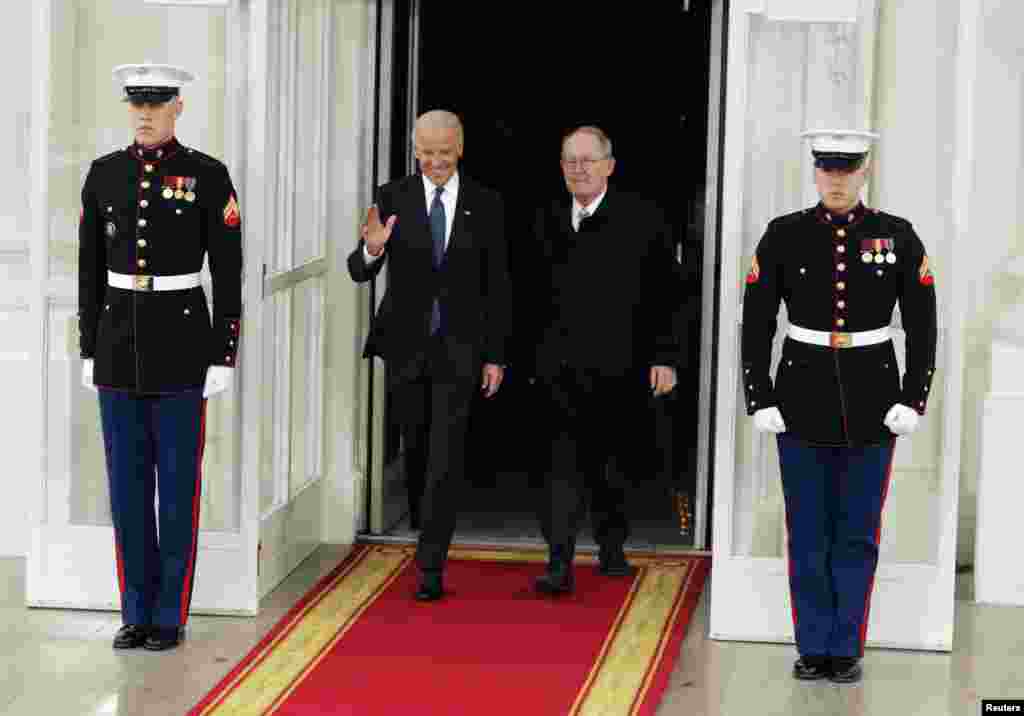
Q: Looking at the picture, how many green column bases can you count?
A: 0